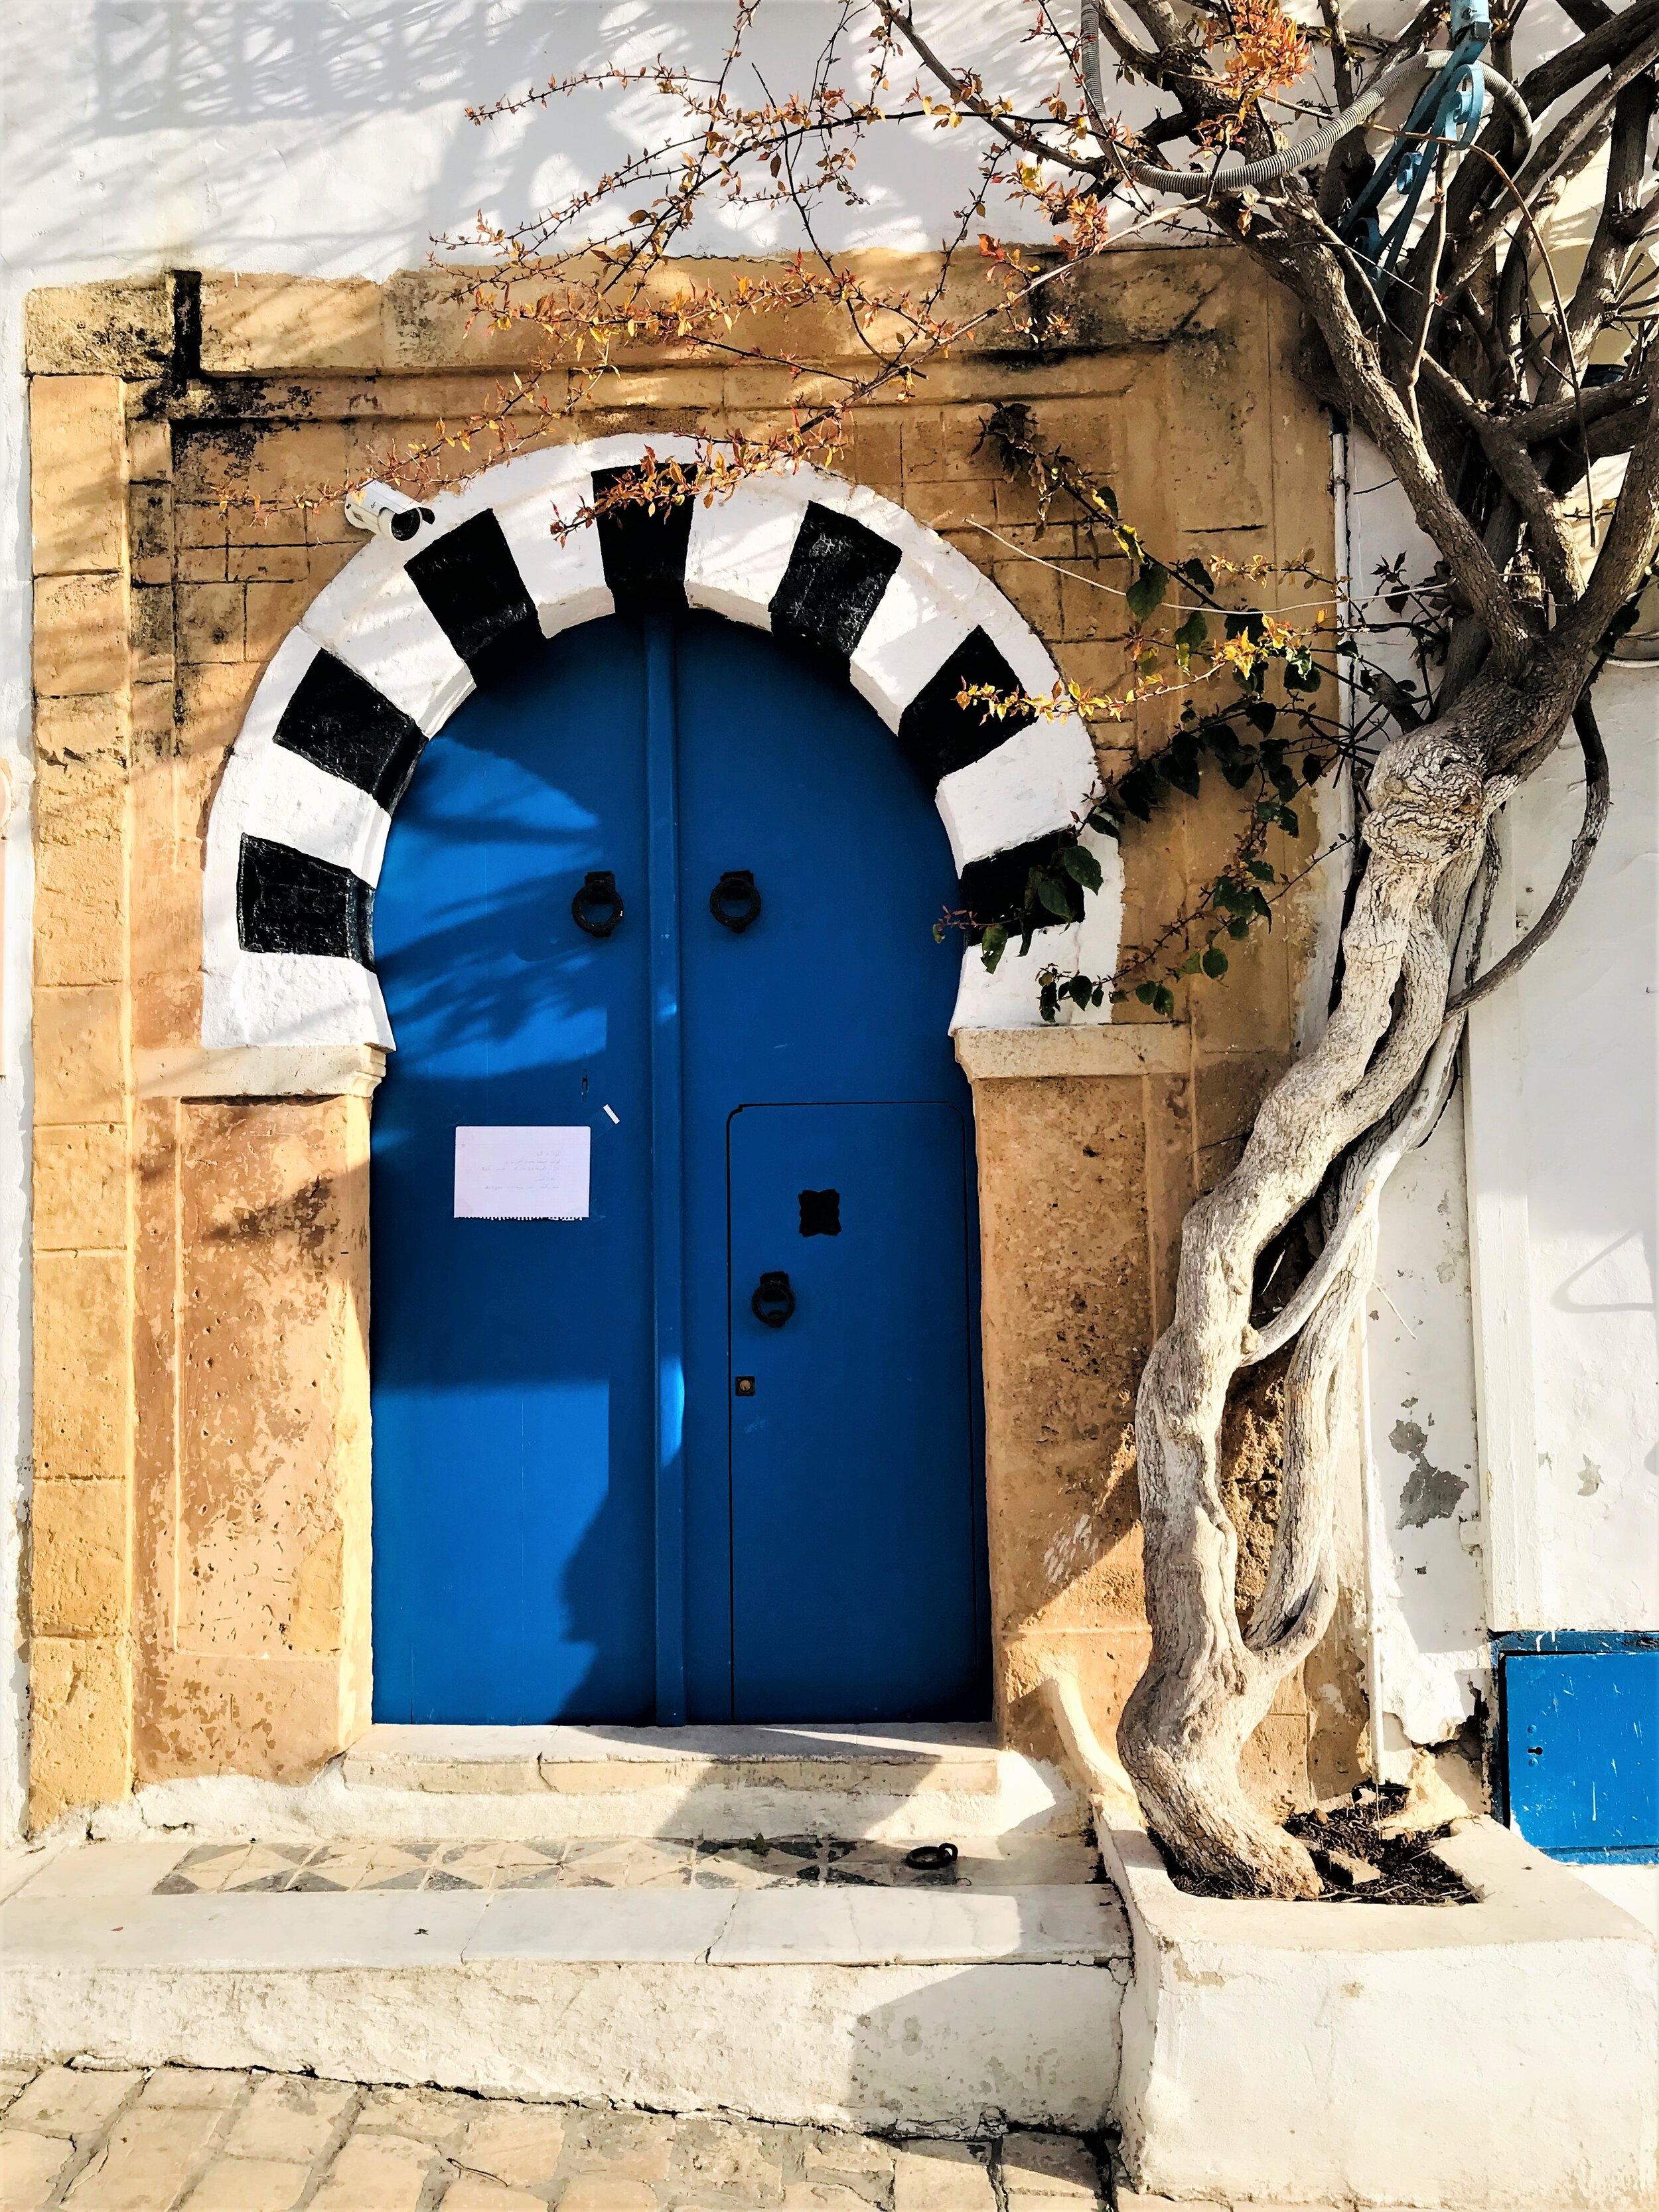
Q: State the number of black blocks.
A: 7